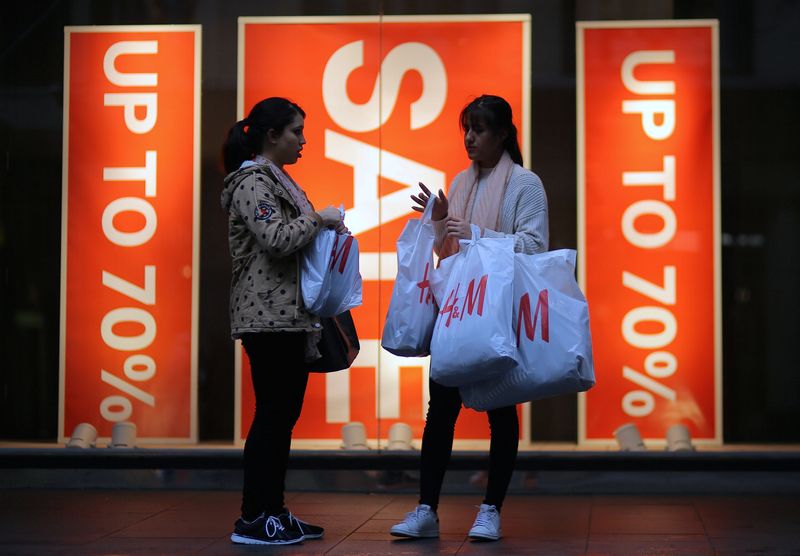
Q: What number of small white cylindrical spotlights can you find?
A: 6